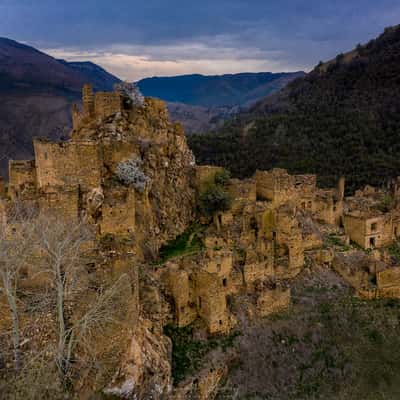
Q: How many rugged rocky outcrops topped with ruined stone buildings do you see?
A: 1